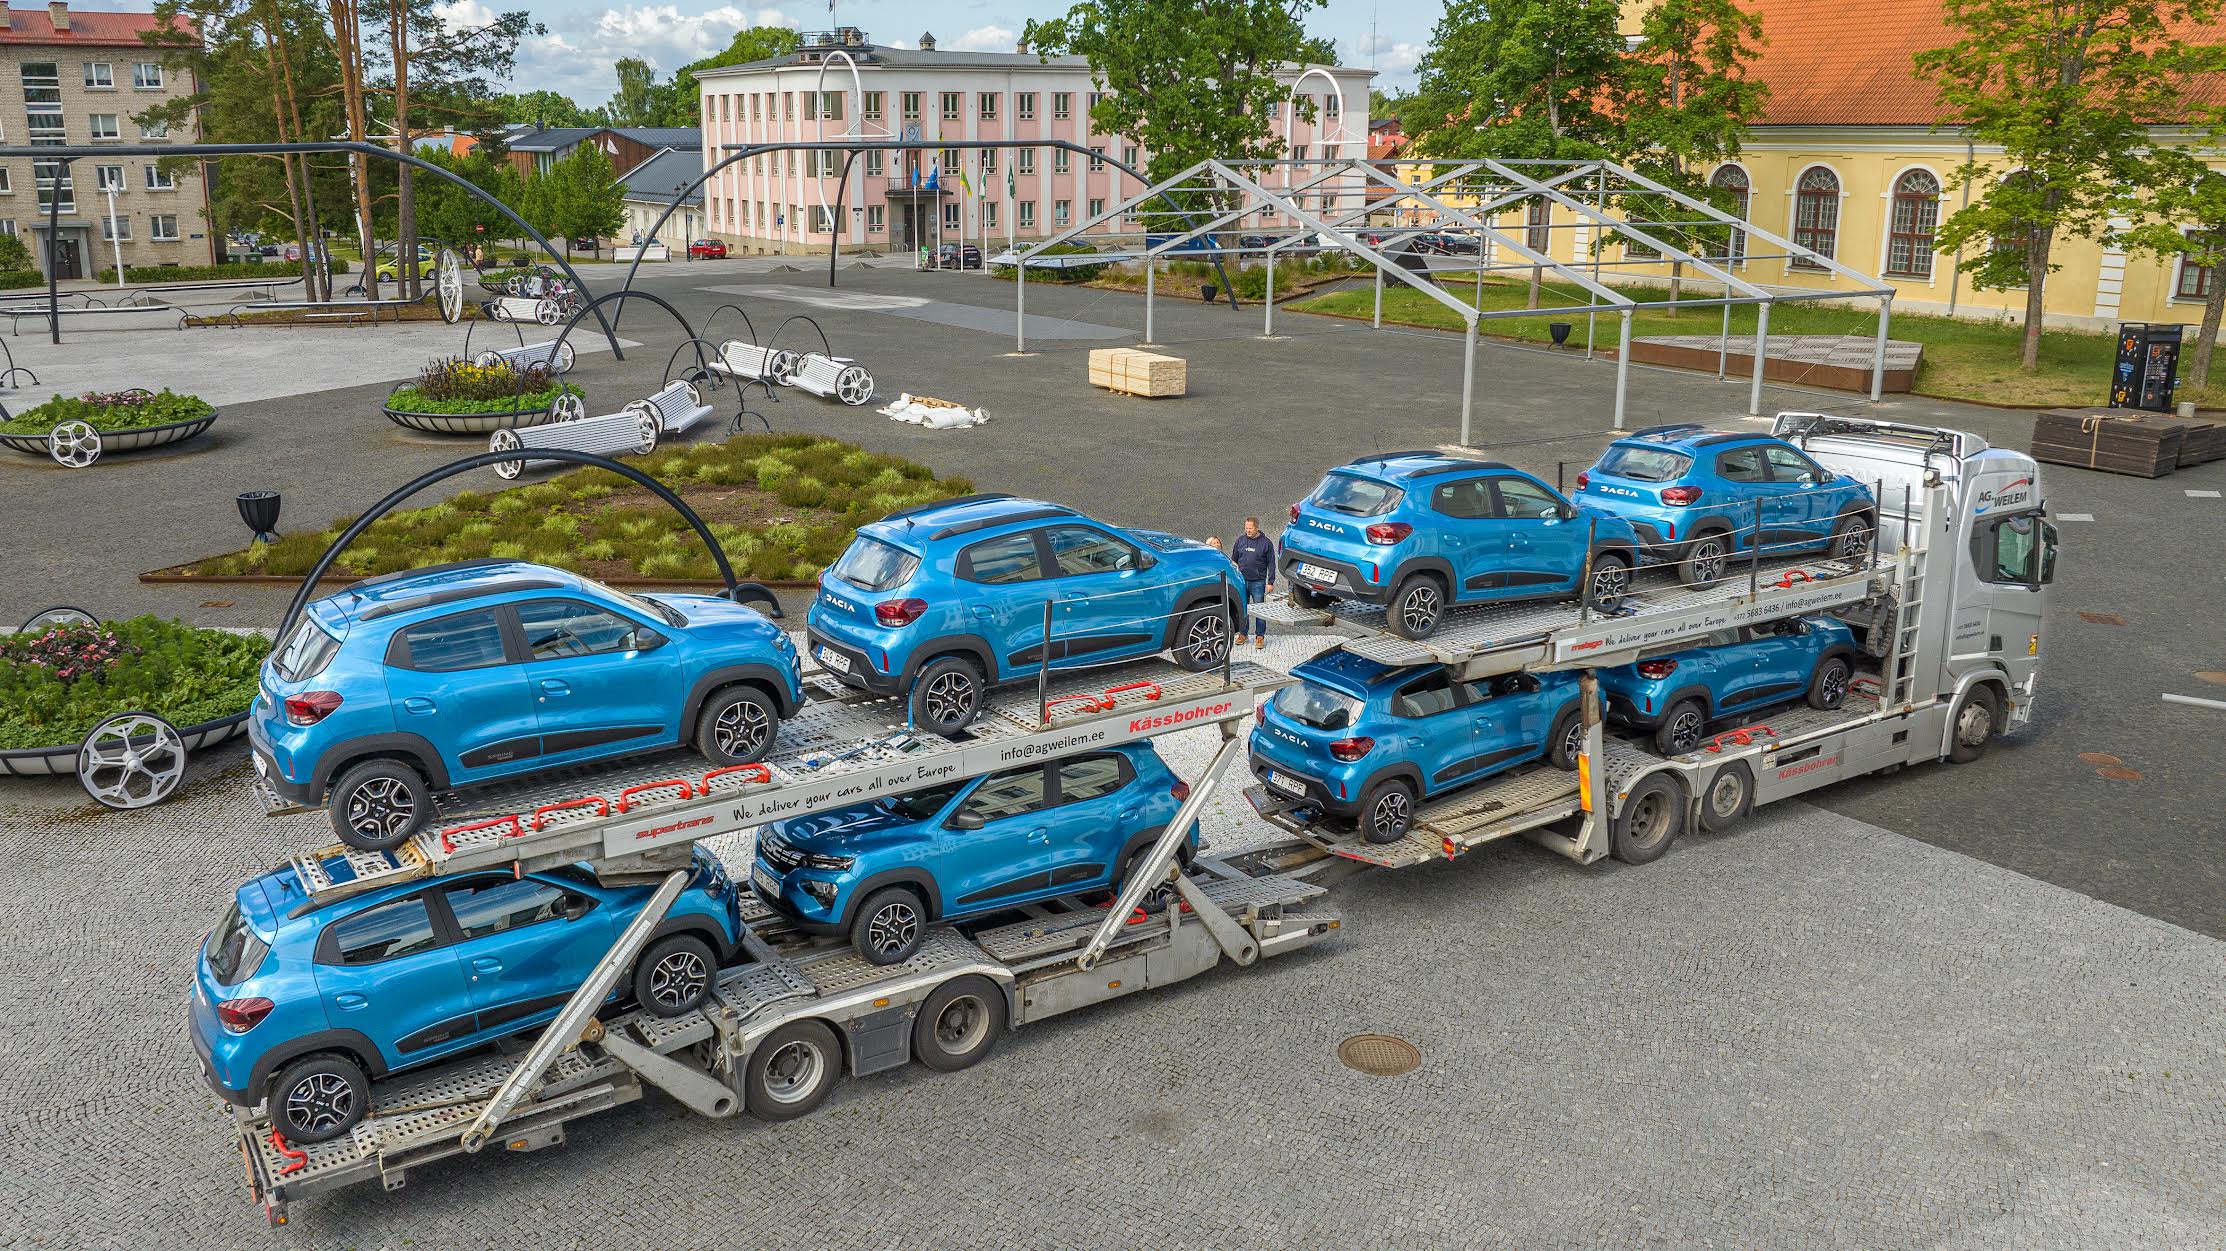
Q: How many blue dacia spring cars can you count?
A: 8